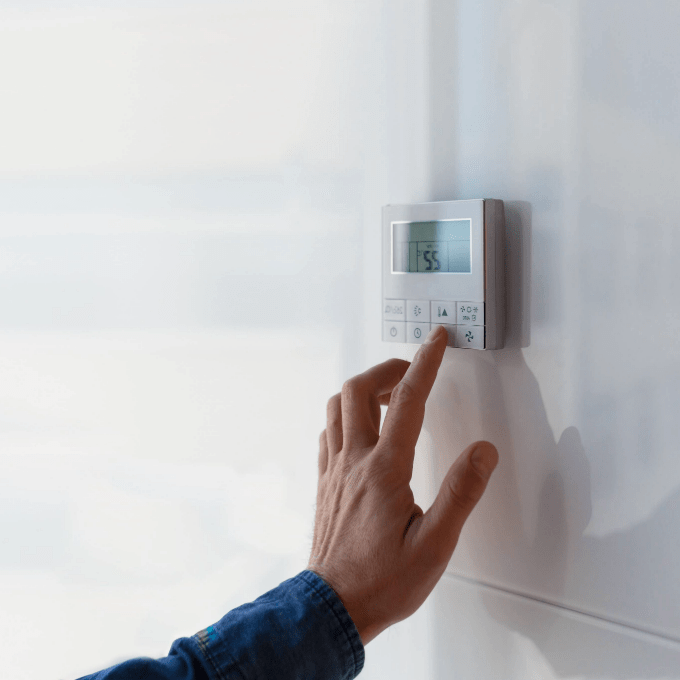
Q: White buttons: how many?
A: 8